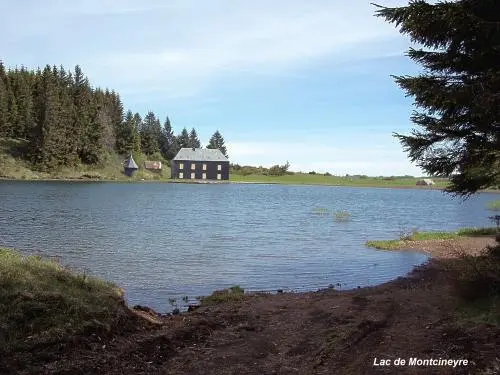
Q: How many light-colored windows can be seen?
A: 8